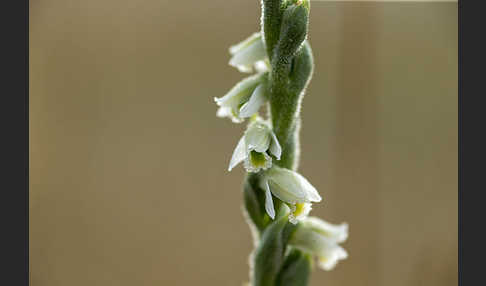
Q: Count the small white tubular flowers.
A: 5